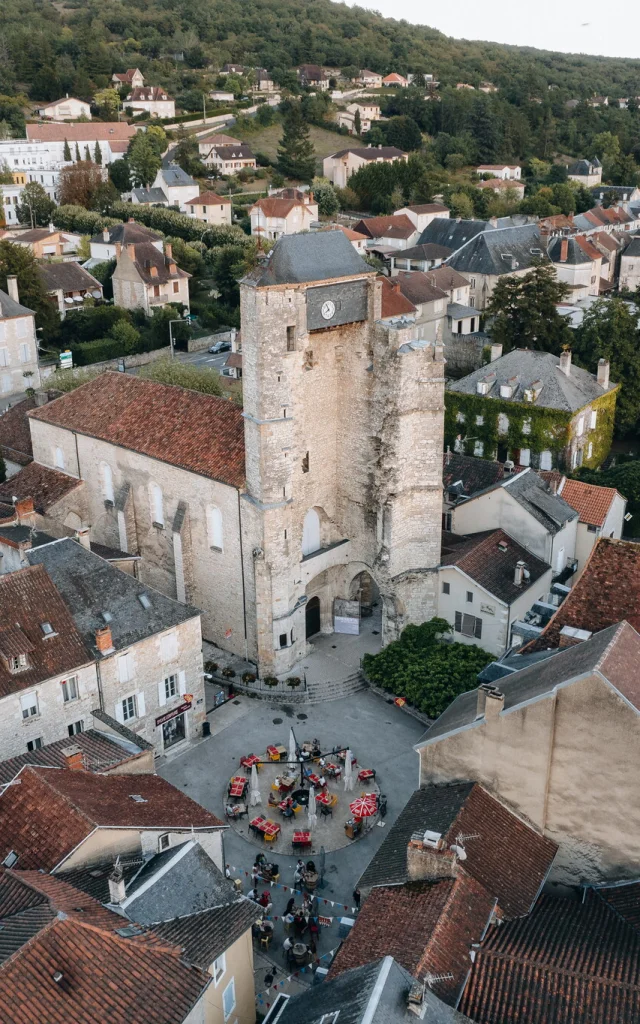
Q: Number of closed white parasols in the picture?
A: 4